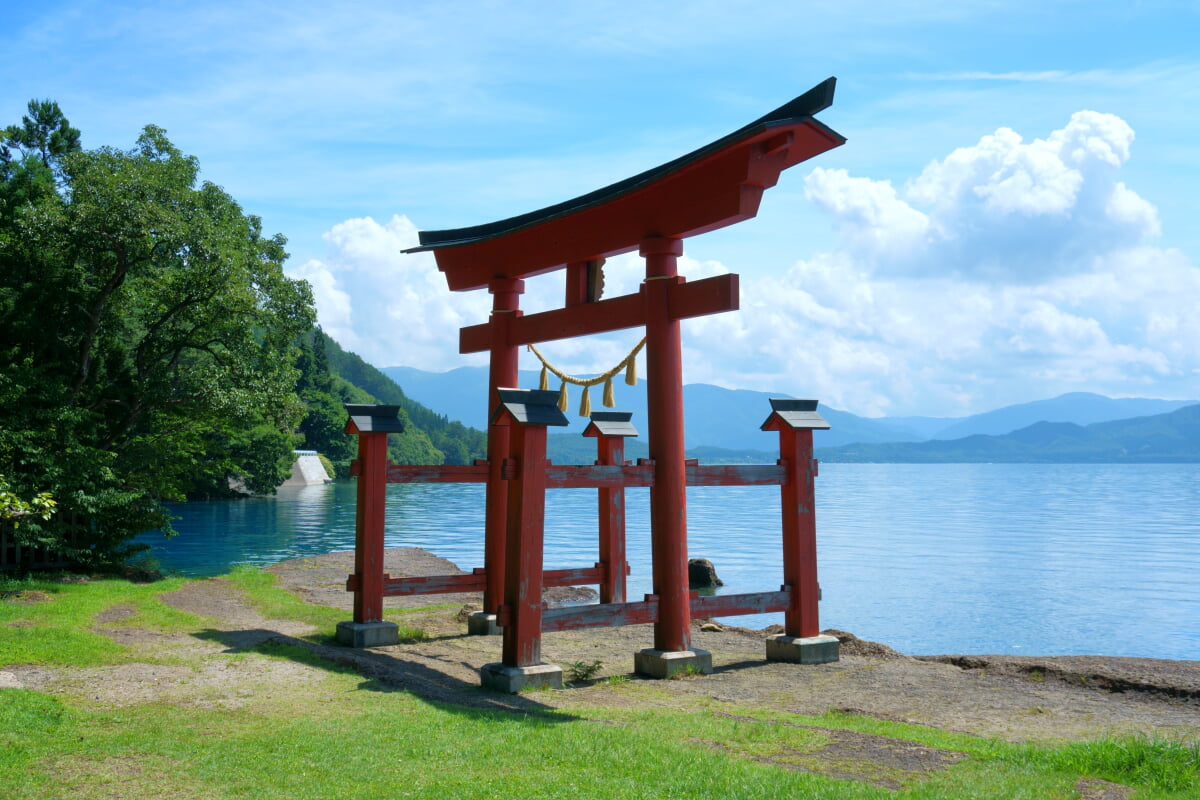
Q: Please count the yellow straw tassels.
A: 5